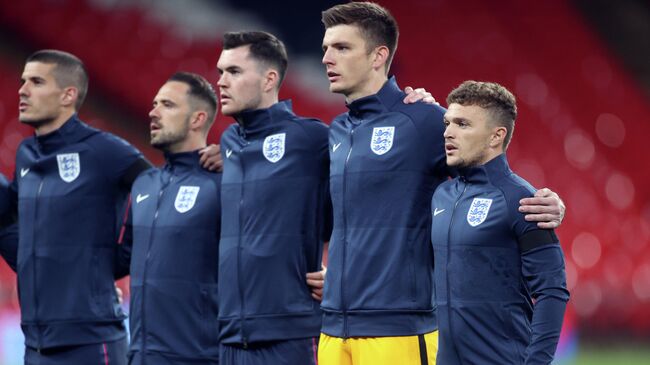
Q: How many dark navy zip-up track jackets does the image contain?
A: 5